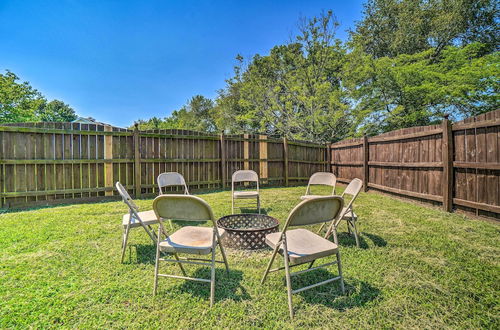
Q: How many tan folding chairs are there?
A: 7